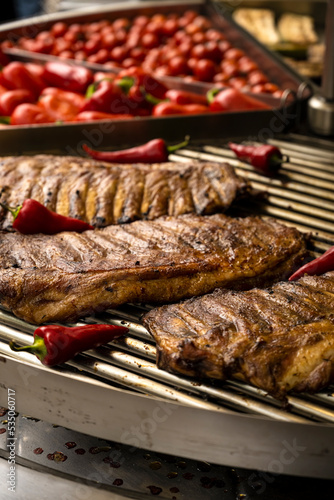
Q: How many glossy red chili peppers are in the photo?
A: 5